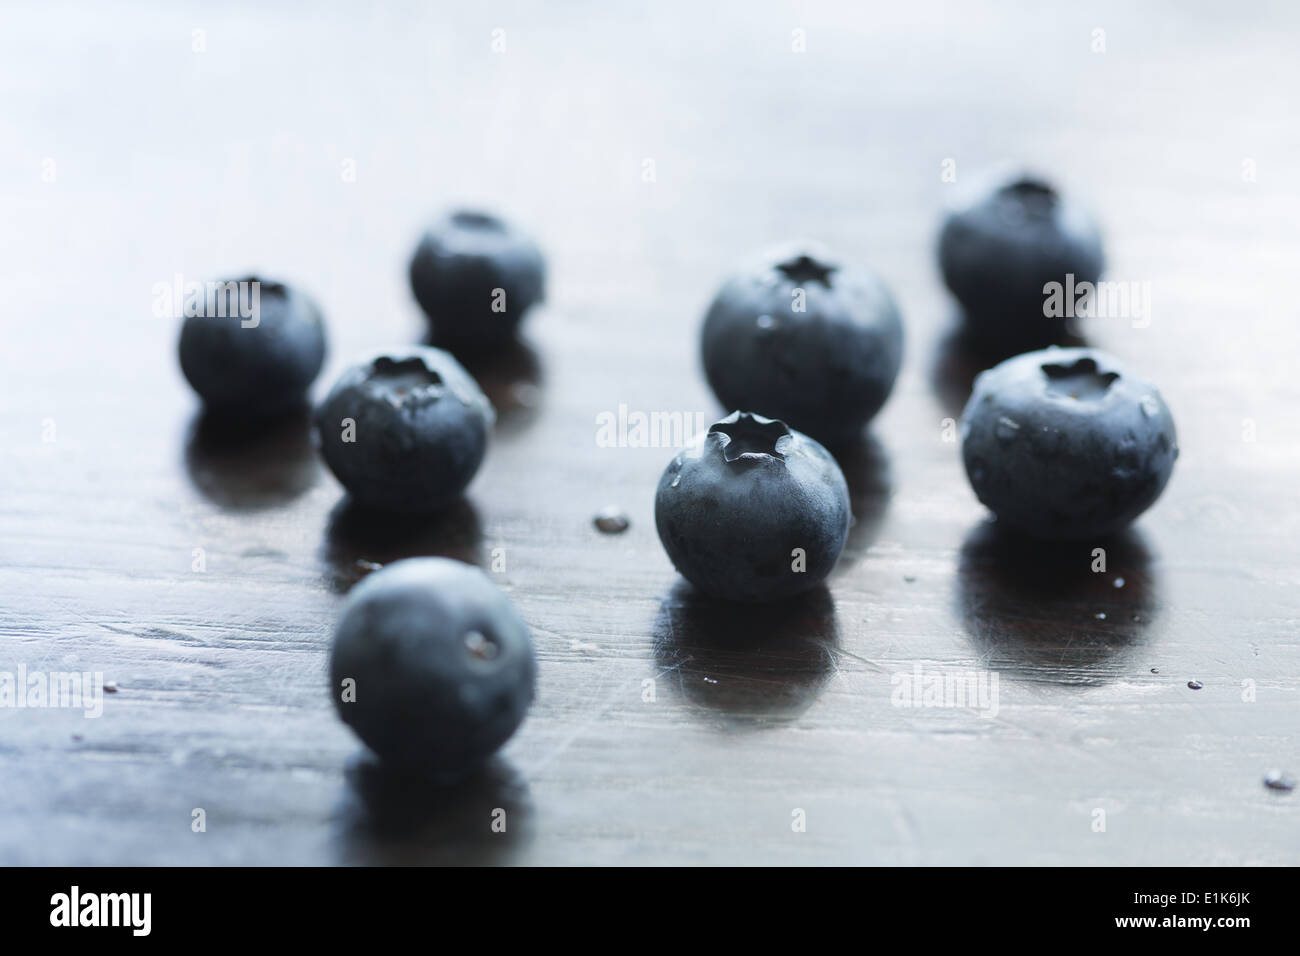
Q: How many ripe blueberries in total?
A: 8